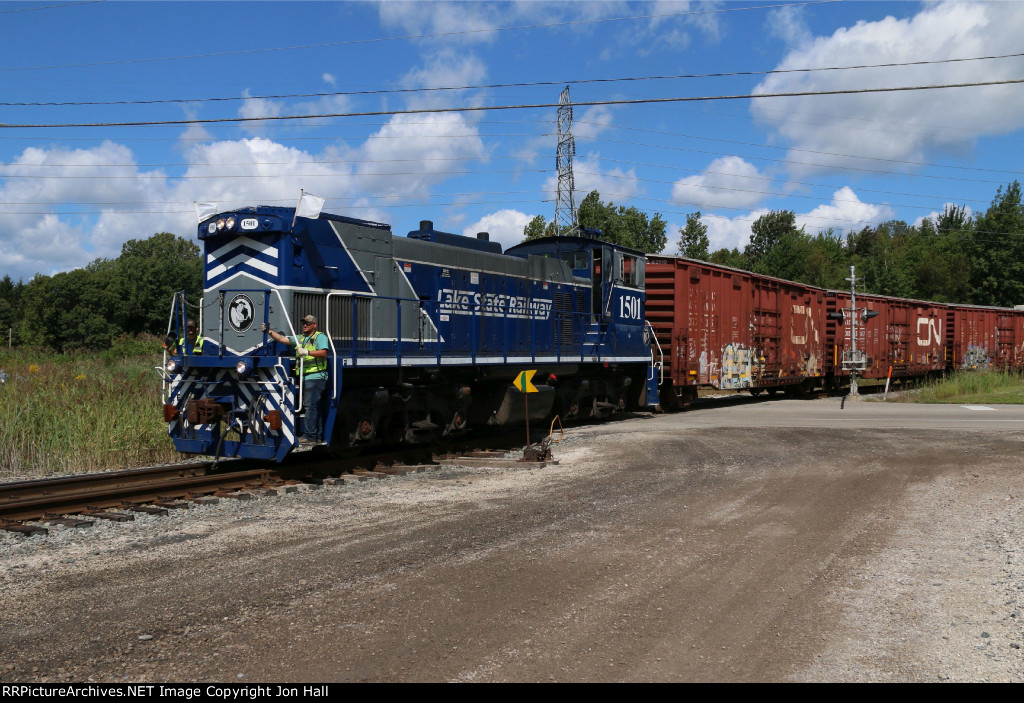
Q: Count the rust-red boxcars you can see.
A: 3